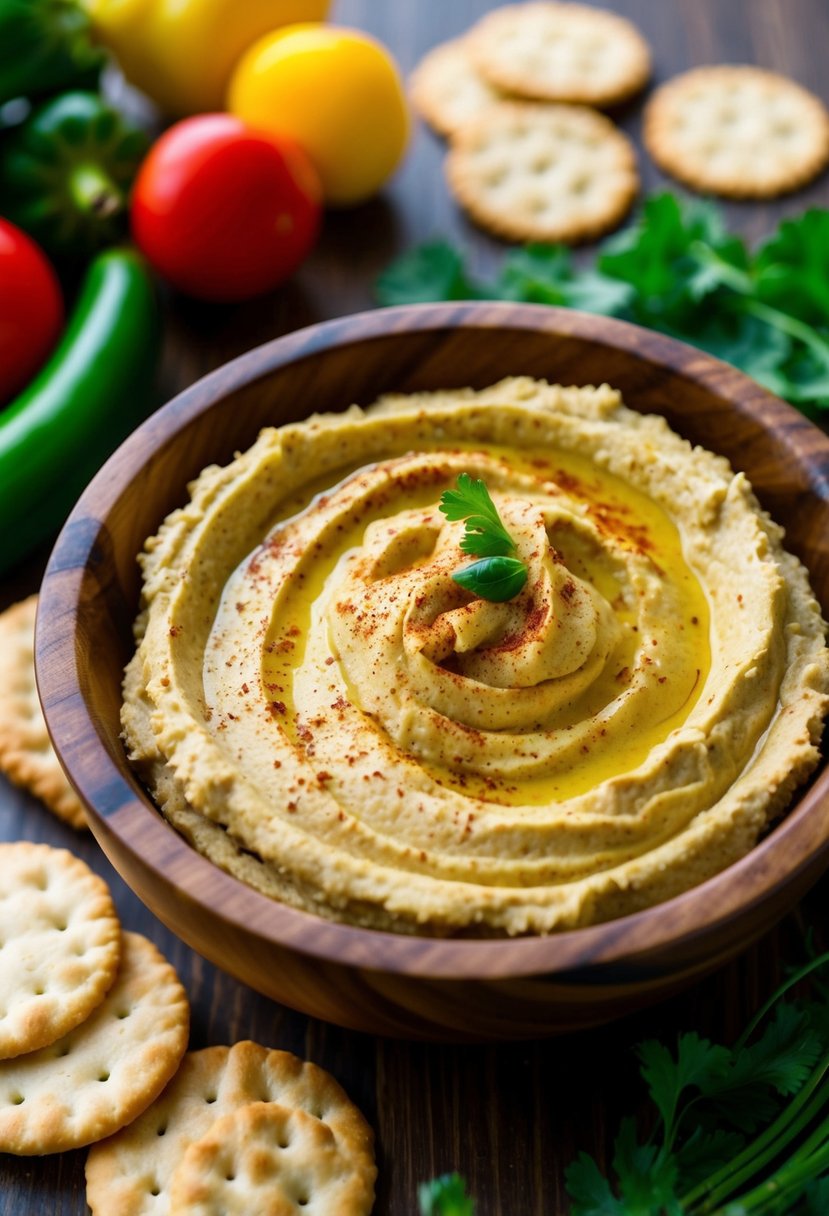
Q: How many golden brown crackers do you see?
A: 9